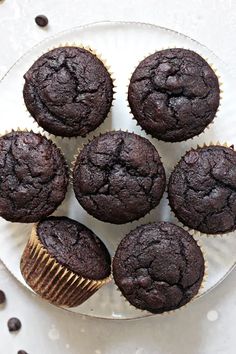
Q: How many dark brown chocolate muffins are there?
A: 7